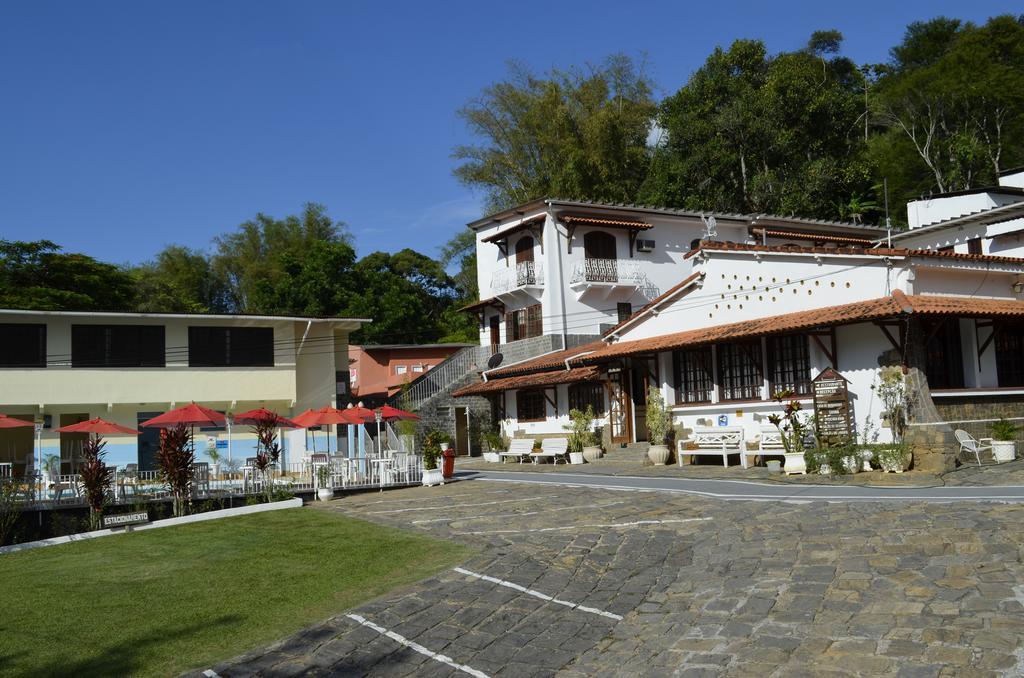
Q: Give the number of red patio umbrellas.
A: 8